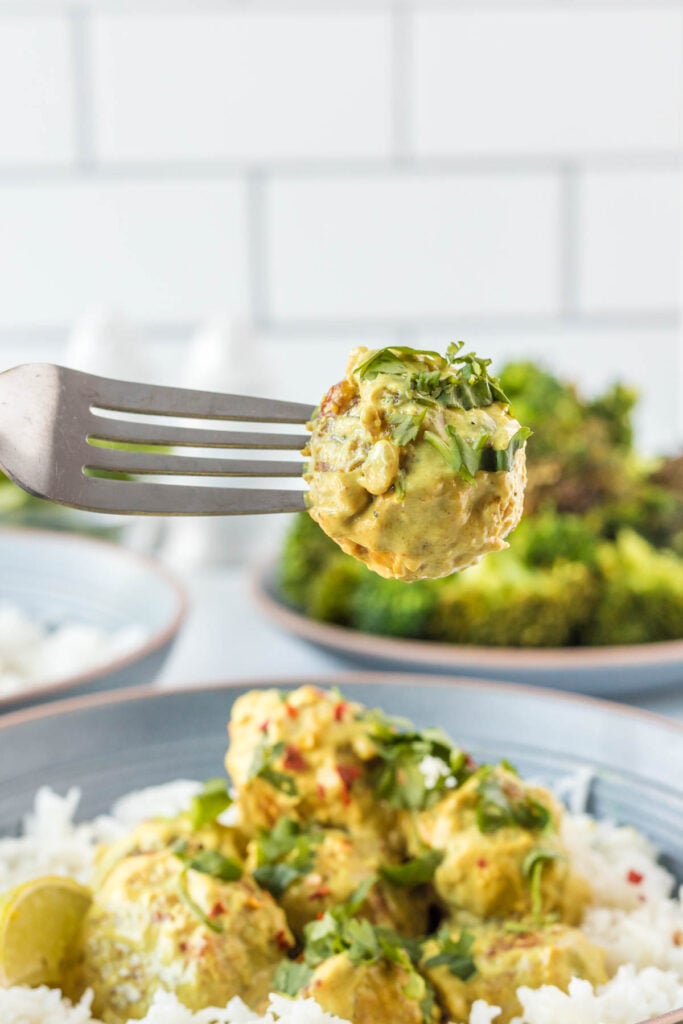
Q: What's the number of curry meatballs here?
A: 8